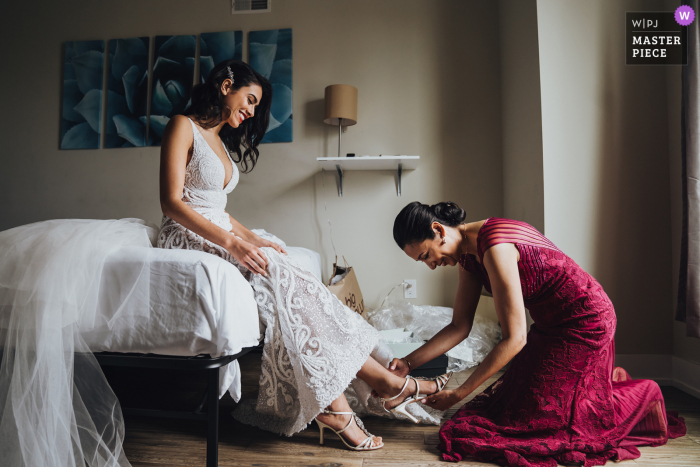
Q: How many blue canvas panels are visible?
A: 5